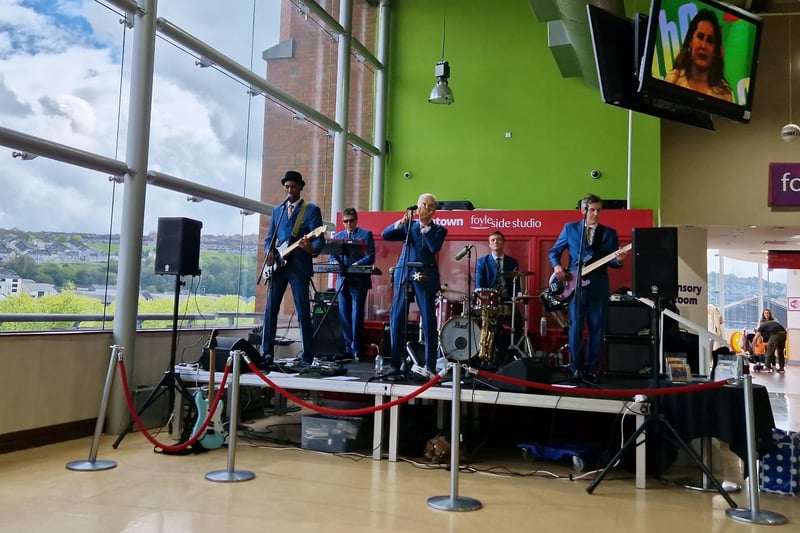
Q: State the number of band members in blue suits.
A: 5